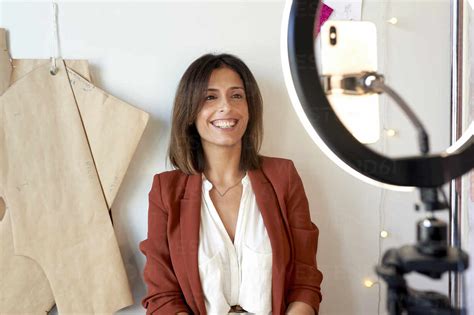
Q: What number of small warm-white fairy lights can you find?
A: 4